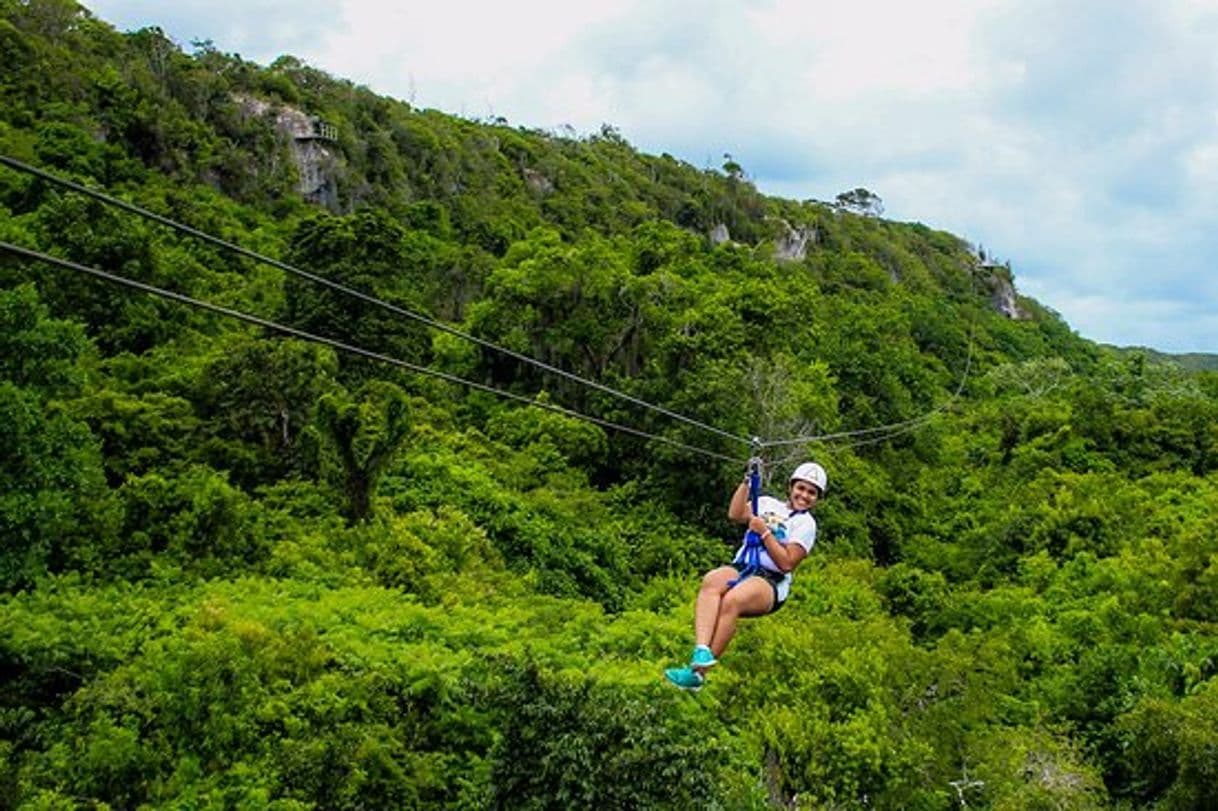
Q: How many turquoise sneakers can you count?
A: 2